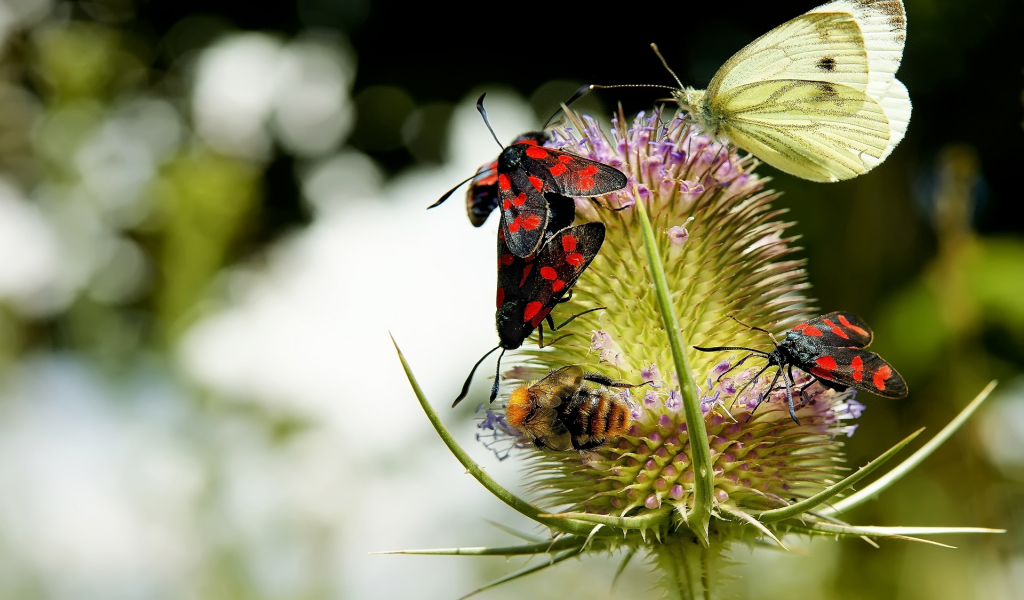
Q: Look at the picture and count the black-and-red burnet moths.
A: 4